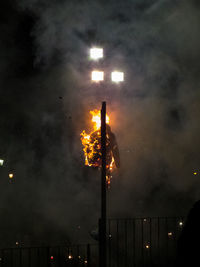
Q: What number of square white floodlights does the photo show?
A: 3